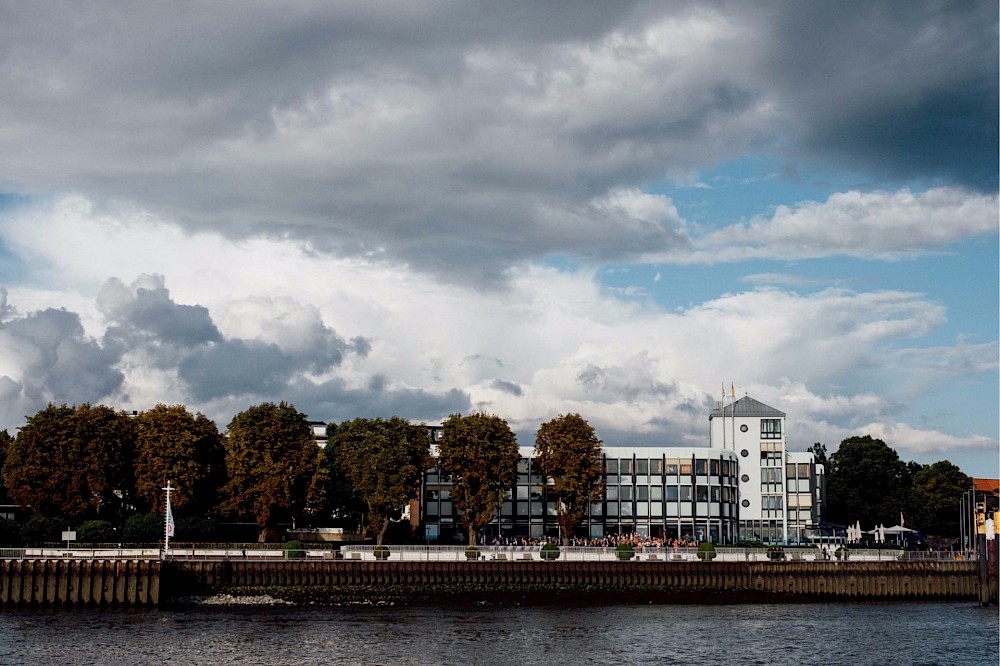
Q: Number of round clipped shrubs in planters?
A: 8